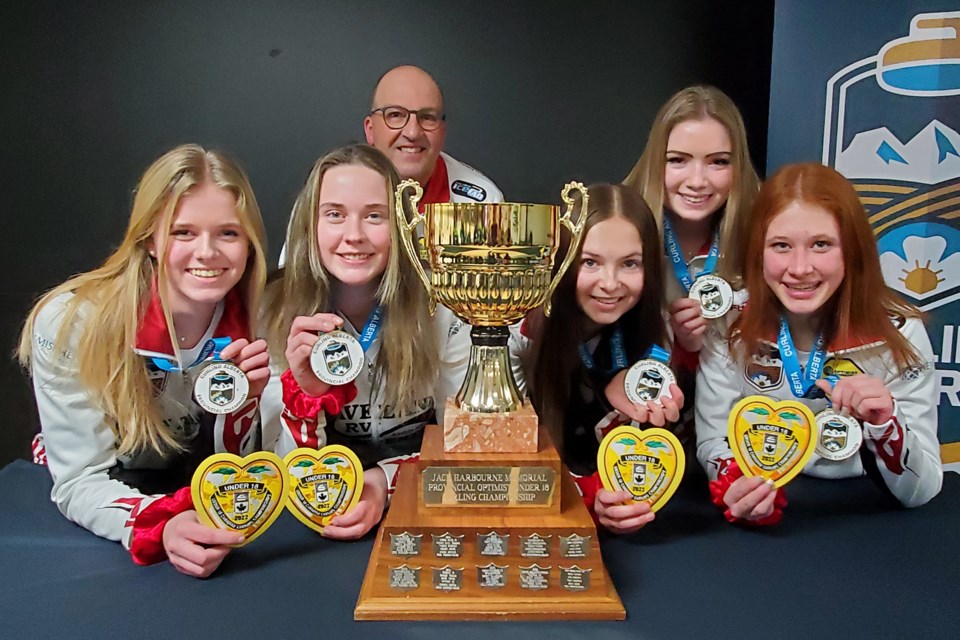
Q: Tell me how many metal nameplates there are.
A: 11